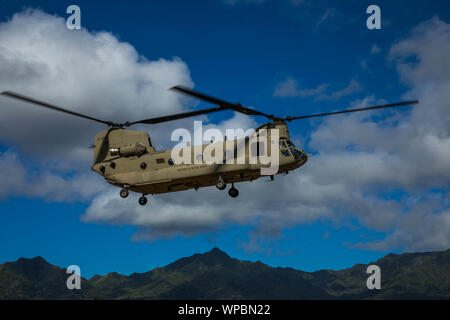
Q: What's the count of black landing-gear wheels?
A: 4